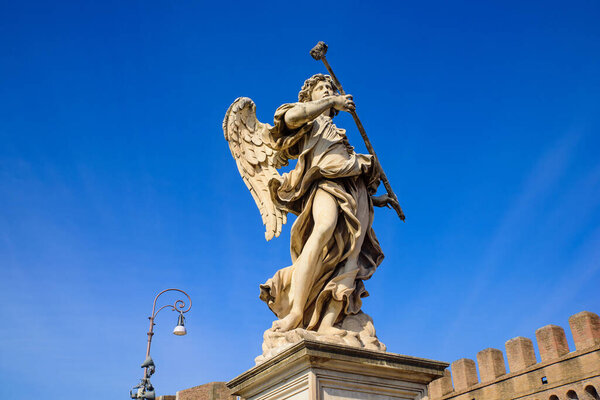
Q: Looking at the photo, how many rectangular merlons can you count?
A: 6